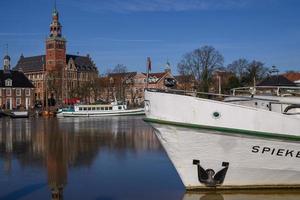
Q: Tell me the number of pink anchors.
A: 0